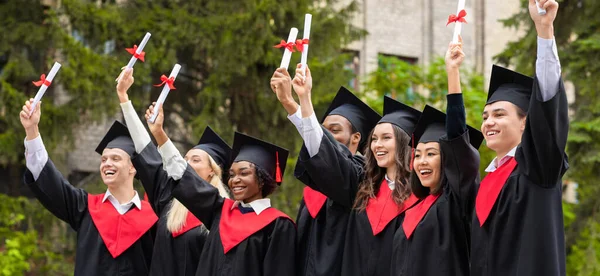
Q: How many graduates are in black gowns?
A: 7